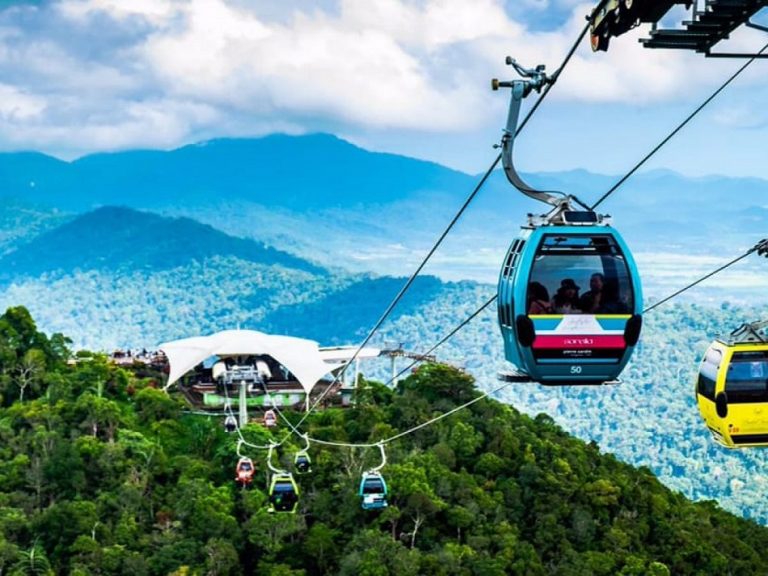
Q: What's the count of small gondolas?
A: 6